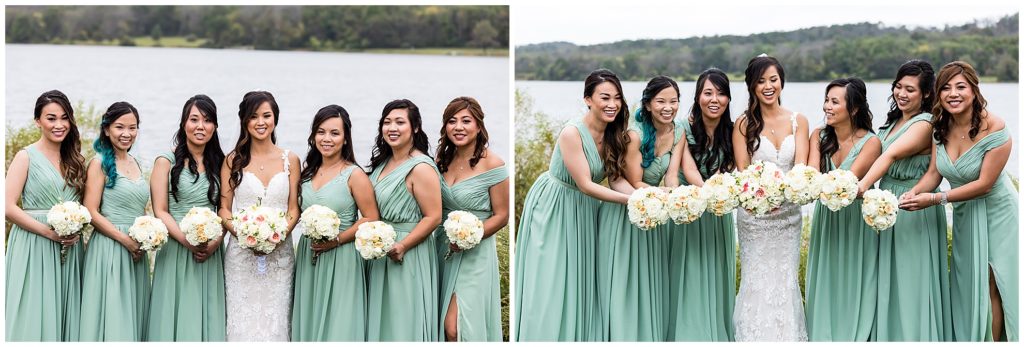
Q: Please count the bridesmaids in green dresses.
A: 6